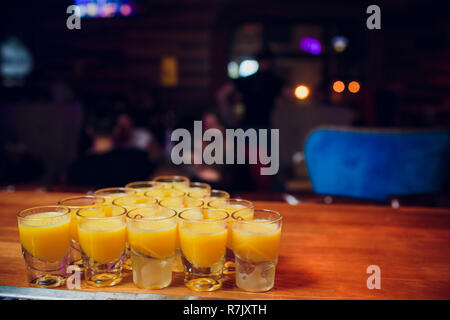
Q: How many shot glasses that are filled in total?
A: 15